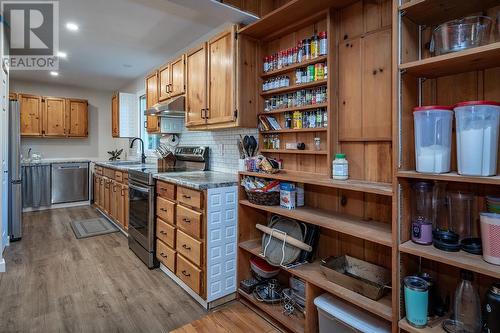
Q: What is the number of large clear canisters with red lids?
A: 2